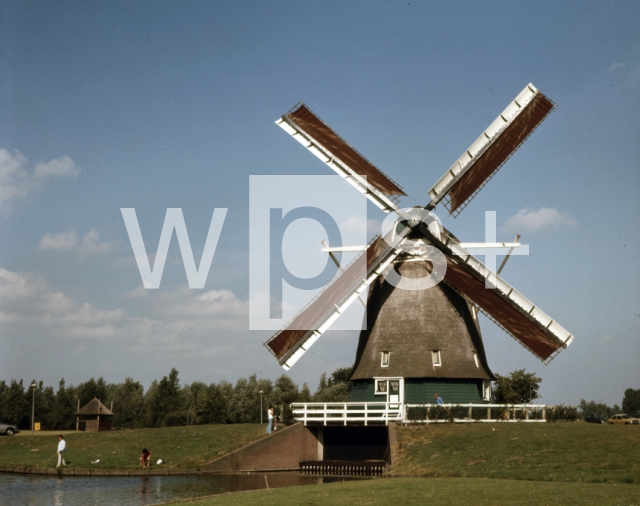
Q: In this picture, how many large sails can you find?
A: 4